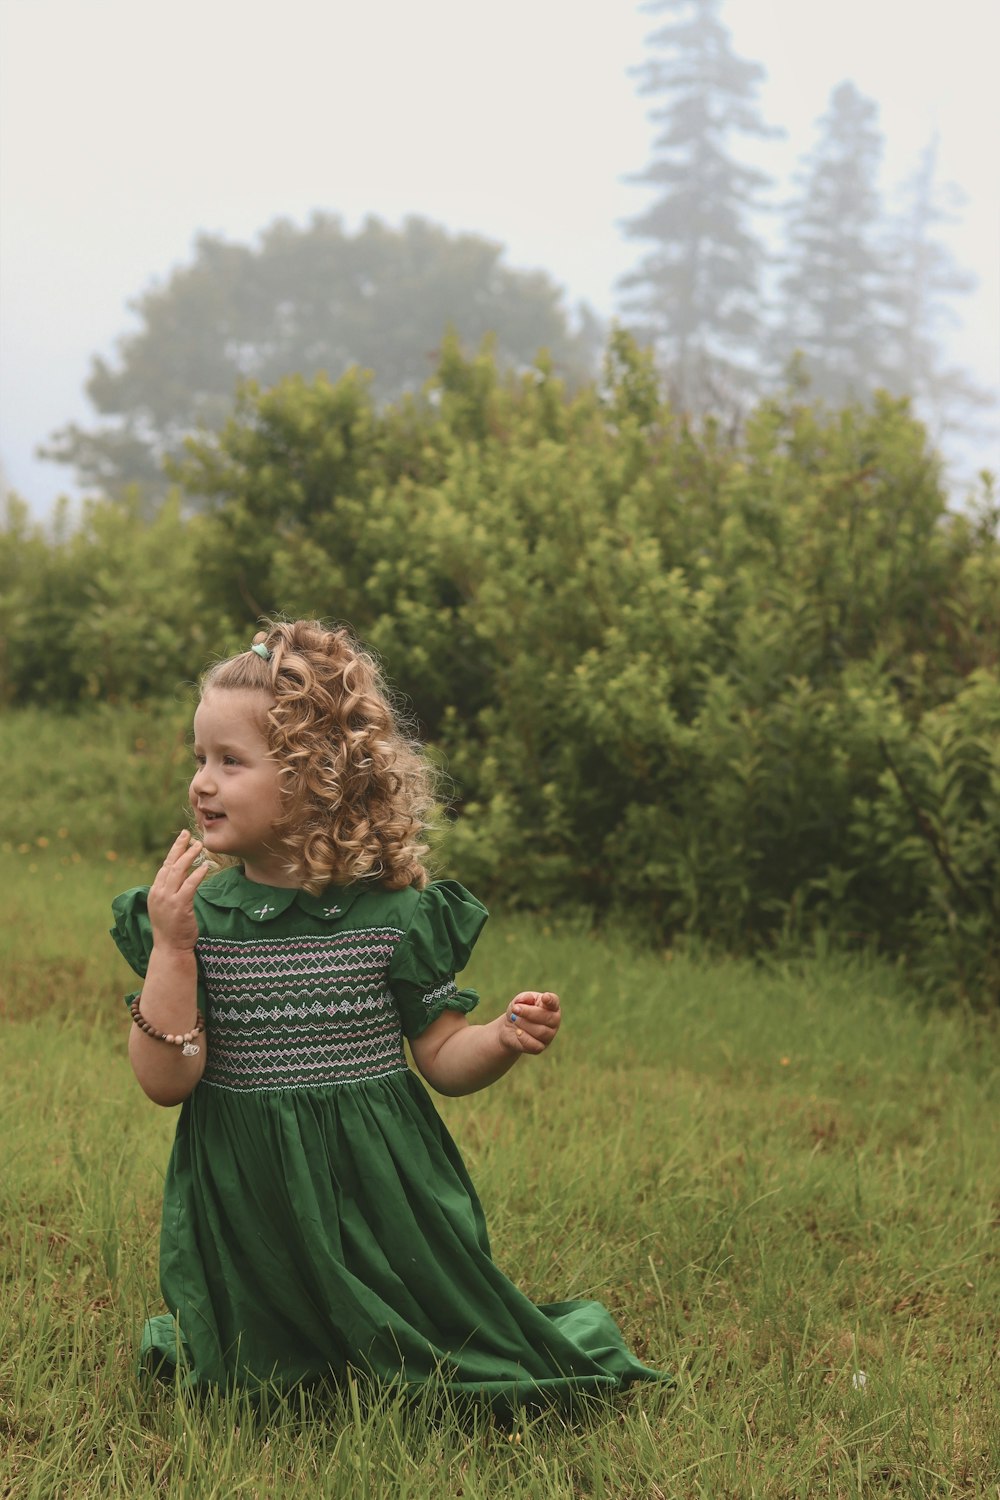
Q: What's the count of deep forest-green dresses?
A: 1